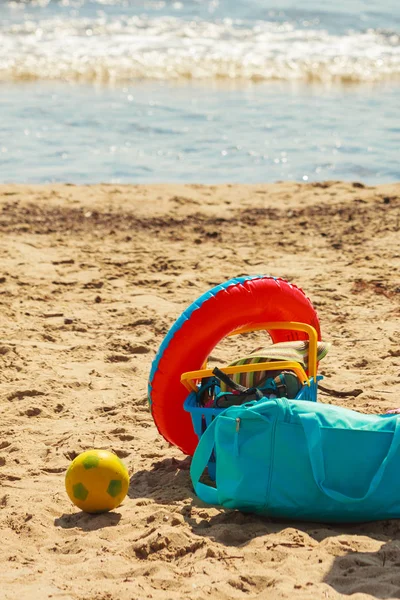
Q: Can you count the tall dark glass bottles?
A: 0